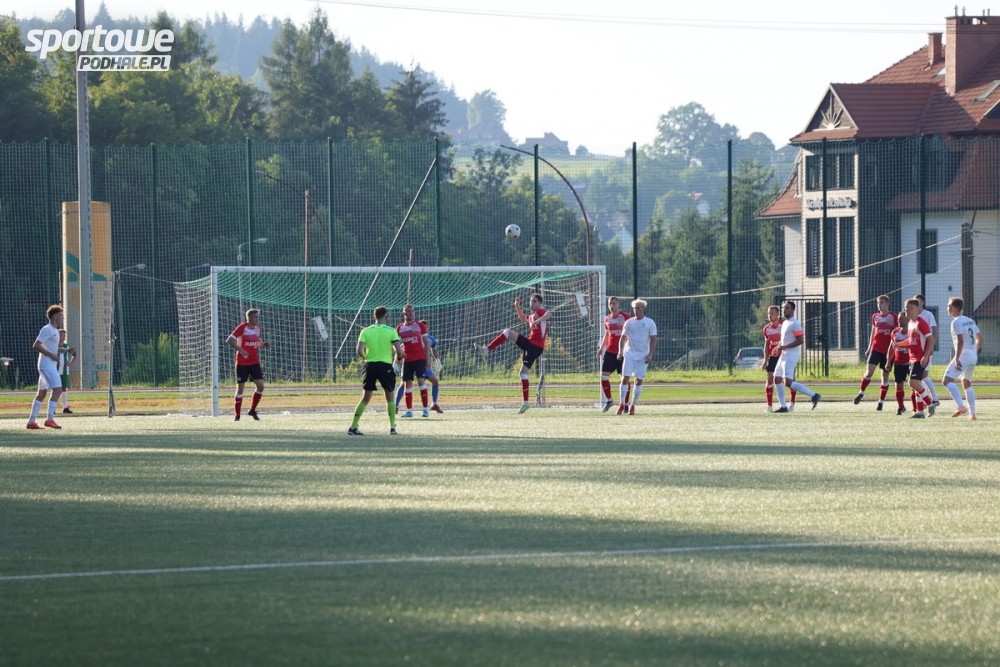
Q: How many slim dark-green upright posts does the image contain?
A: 10